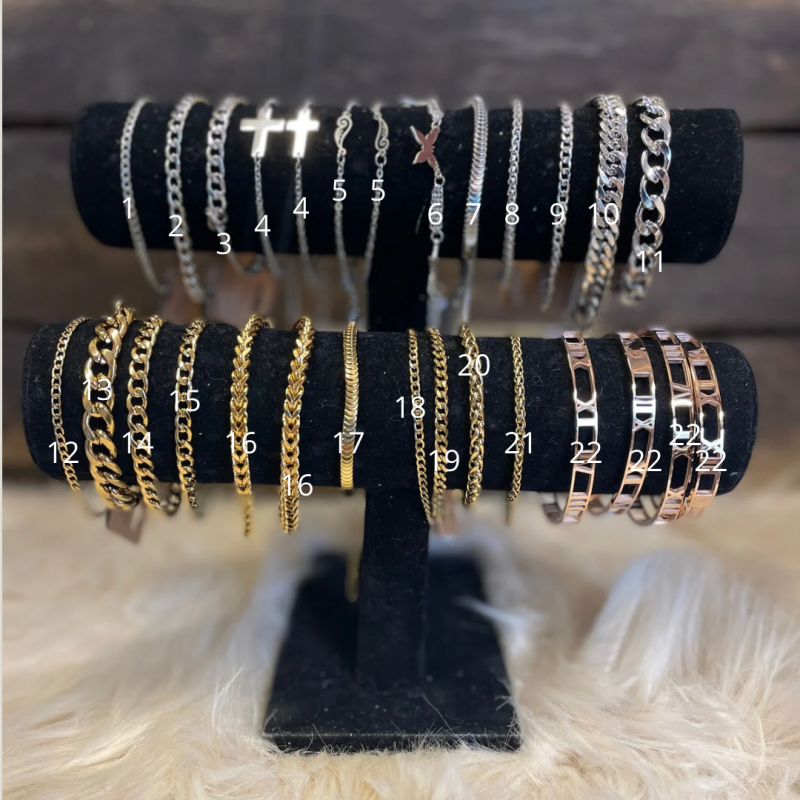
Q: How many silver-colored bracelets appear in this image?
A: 13